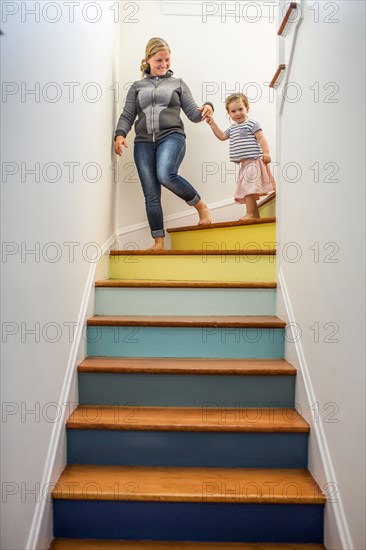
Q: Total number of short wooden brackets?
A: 2